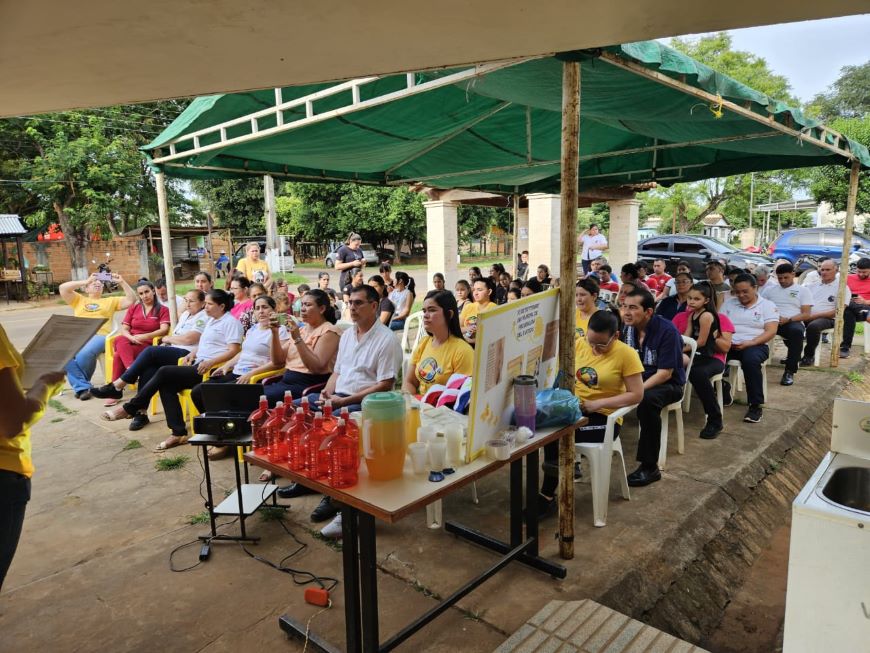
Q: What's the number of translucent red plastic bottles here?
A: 9